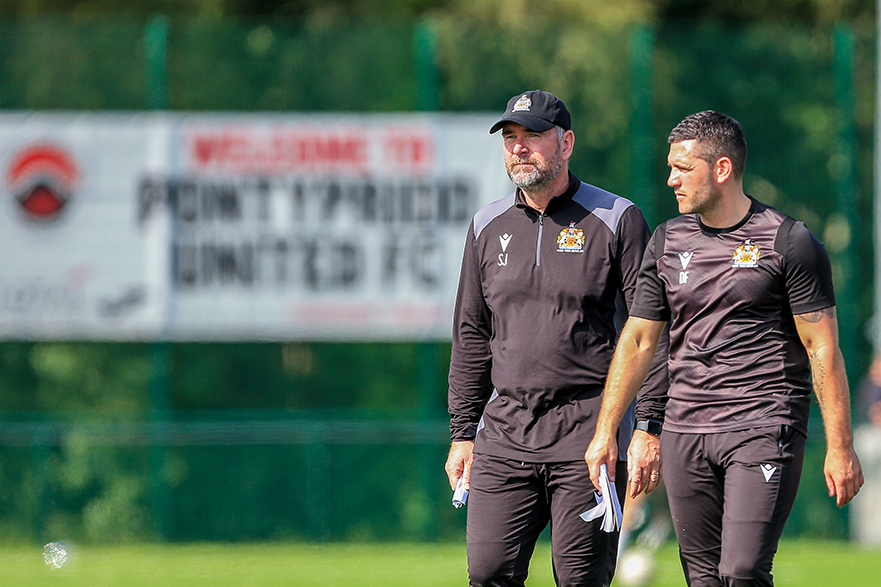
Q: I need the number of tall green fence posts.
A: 4